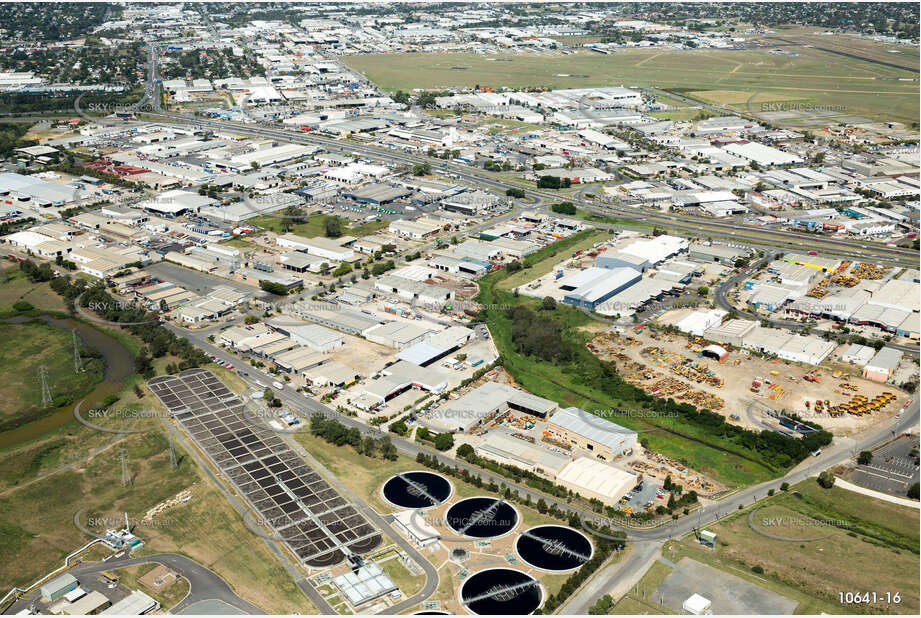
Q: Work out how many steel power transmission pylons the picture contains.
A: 4